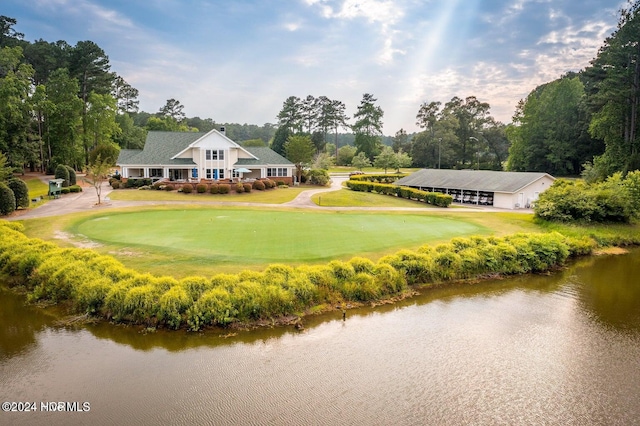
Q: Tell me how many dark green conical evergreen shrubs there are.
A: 4